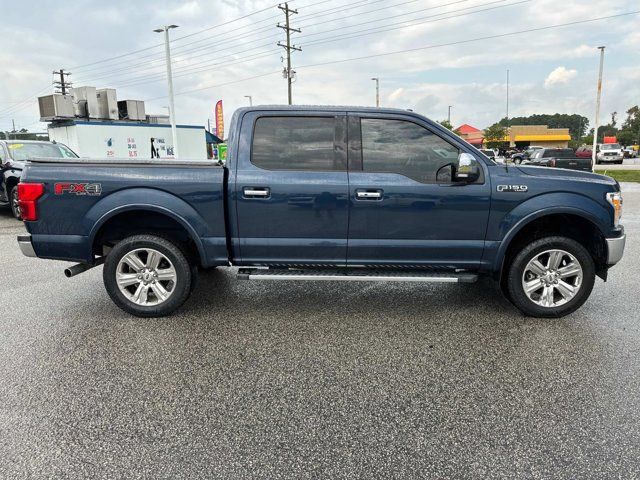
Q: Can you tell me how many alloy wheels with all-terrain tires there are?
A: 2